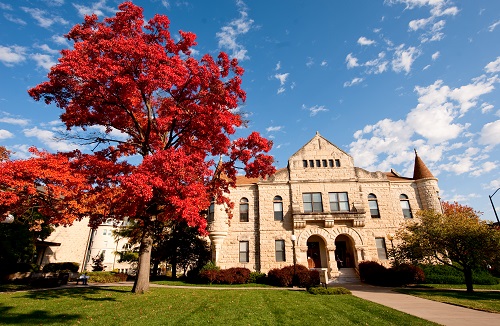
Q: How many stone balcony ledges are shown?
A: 1